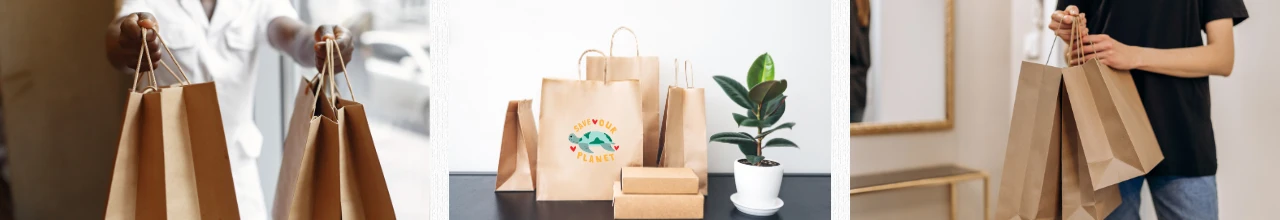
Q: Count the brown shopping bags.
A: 11